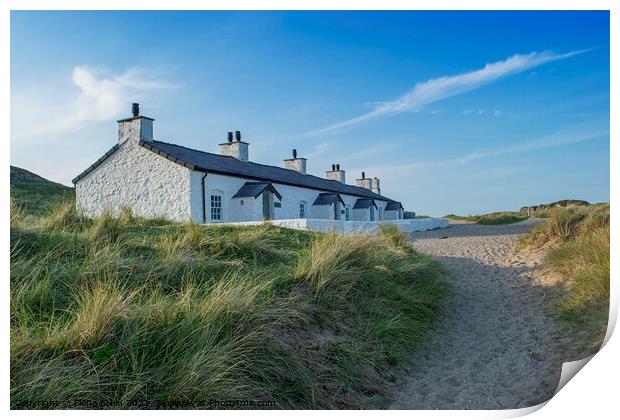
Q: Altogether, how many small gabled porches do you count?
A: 4